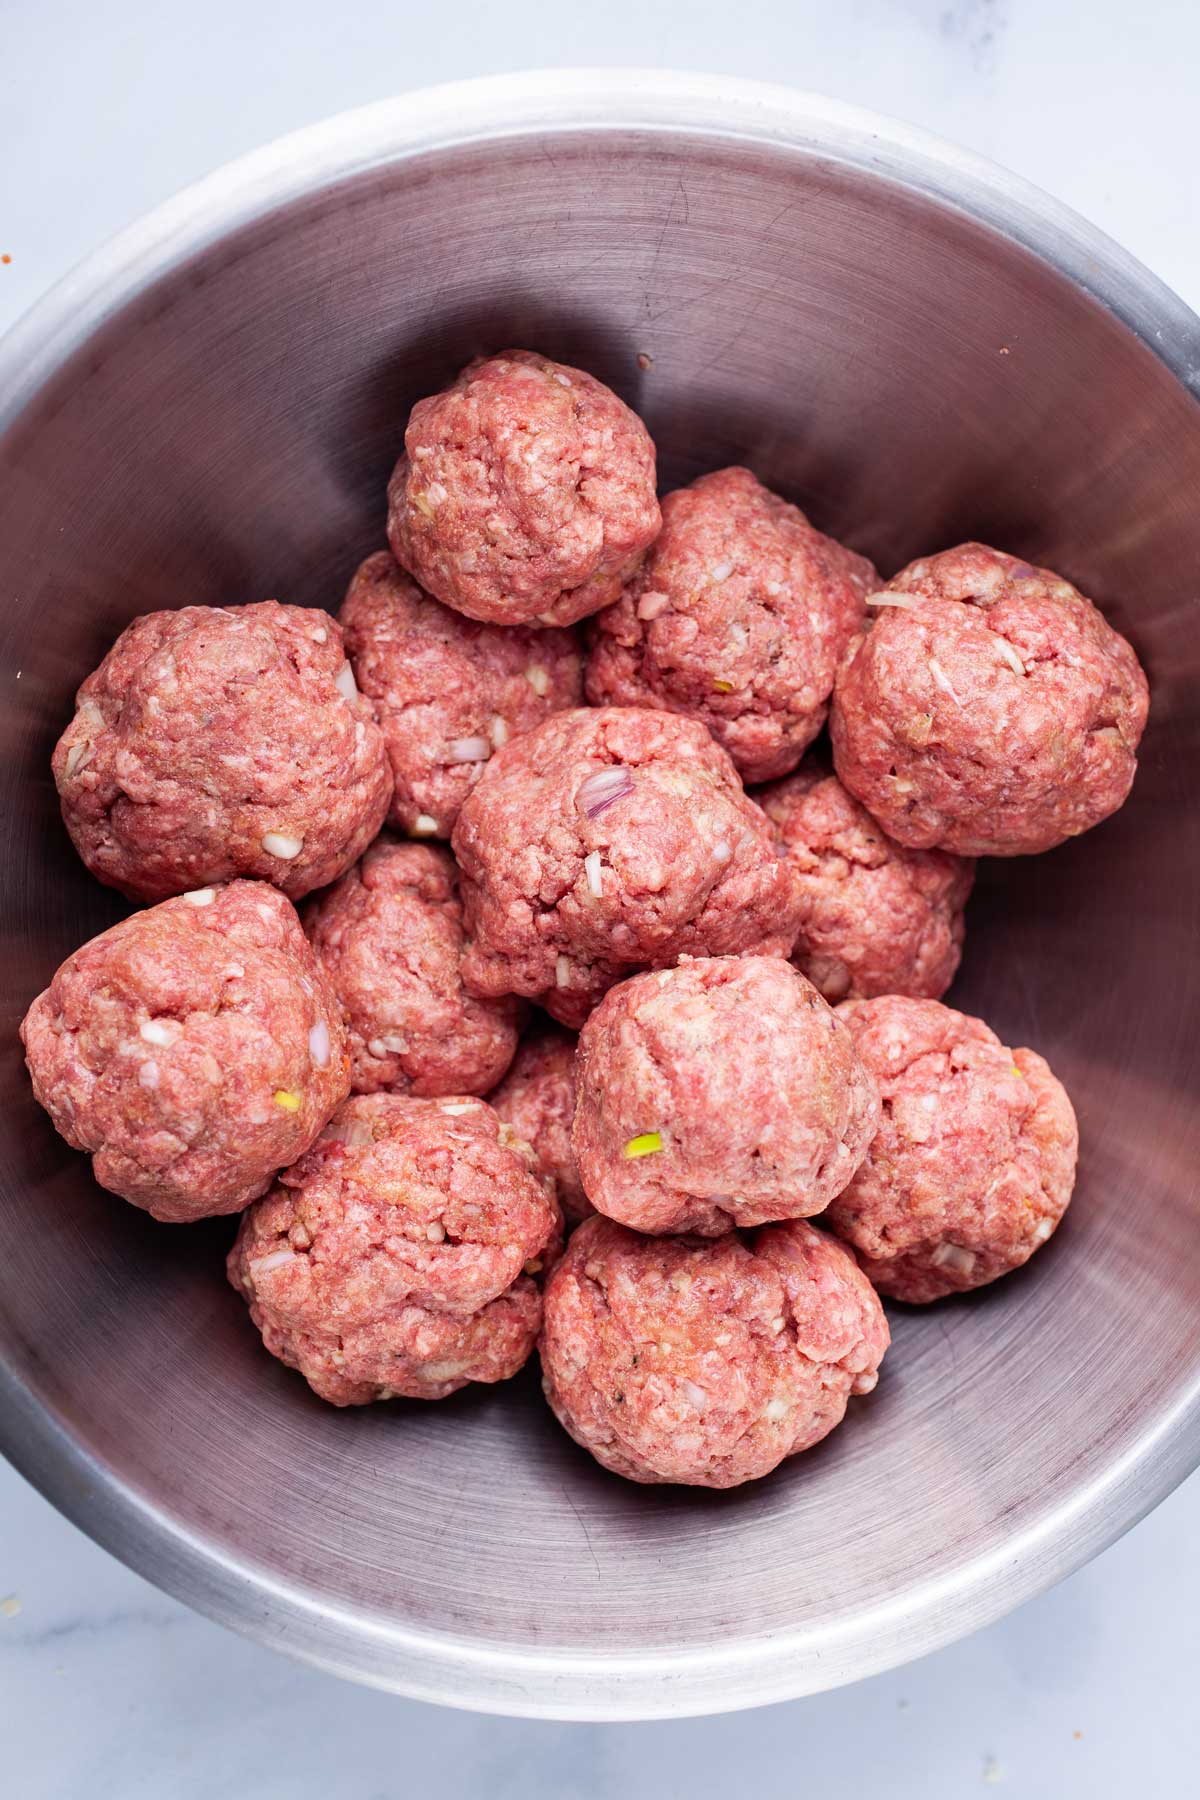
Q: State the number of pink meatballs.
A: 14